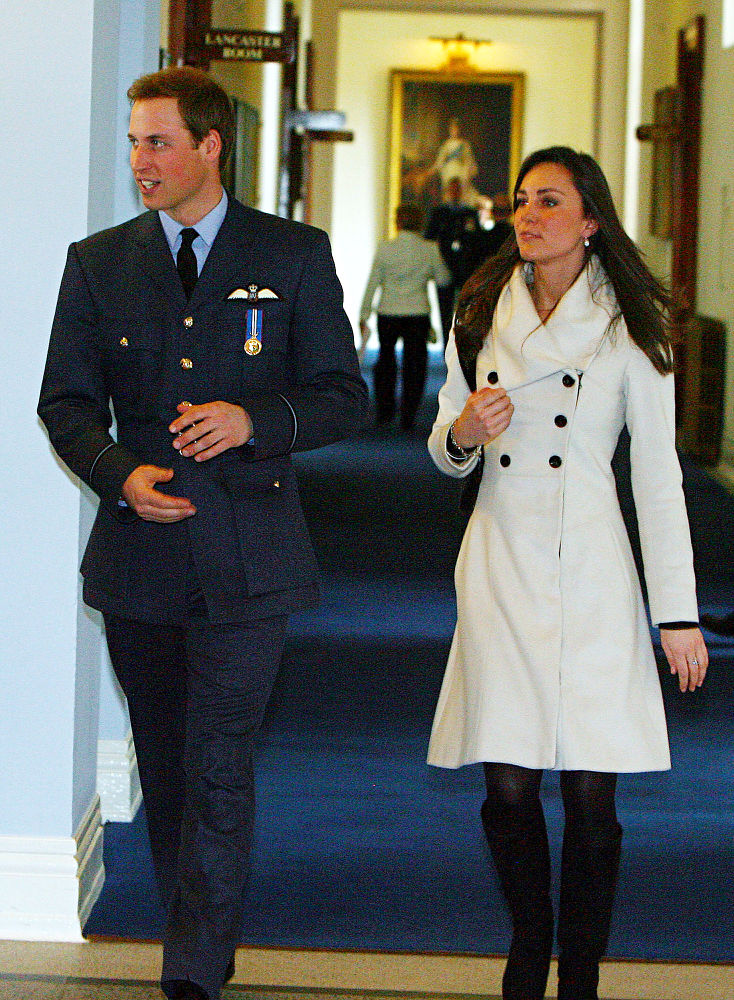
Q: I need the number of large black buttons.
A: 5